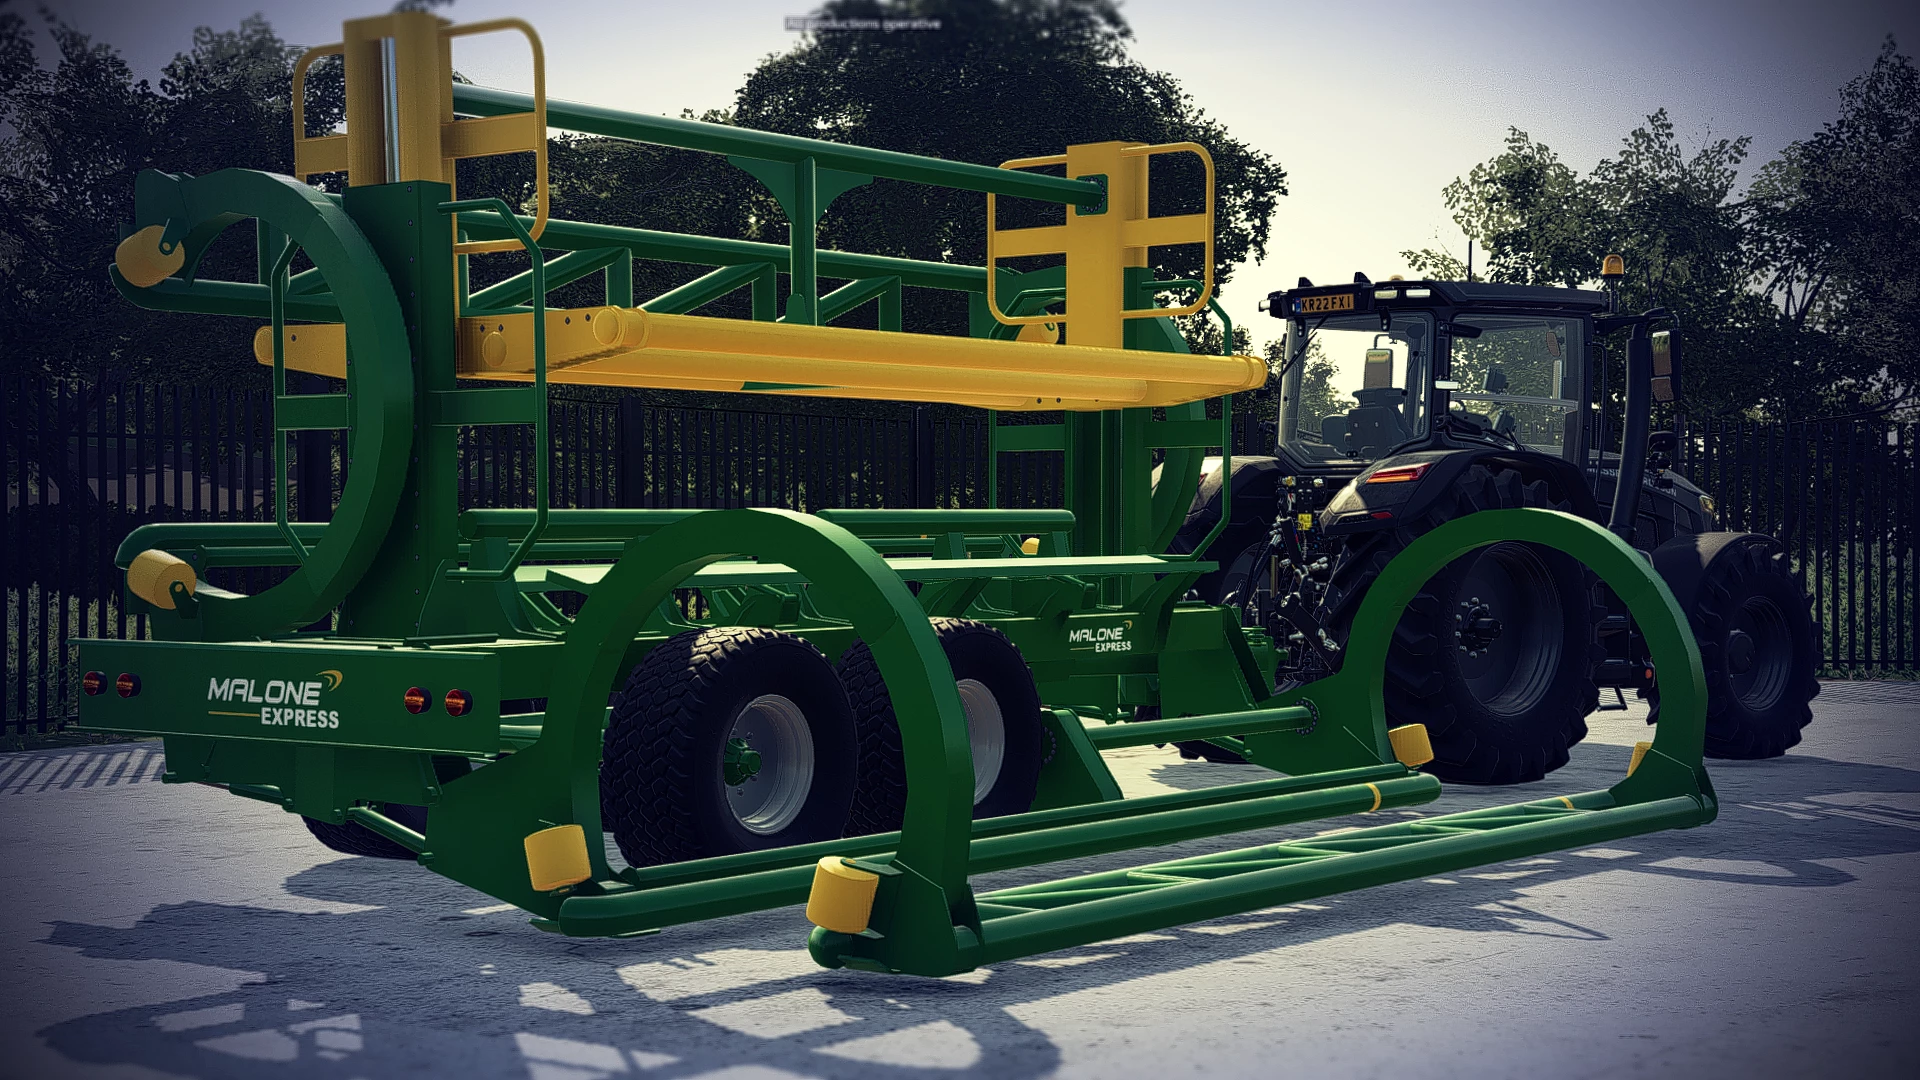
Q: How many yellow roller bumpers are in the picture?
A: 8